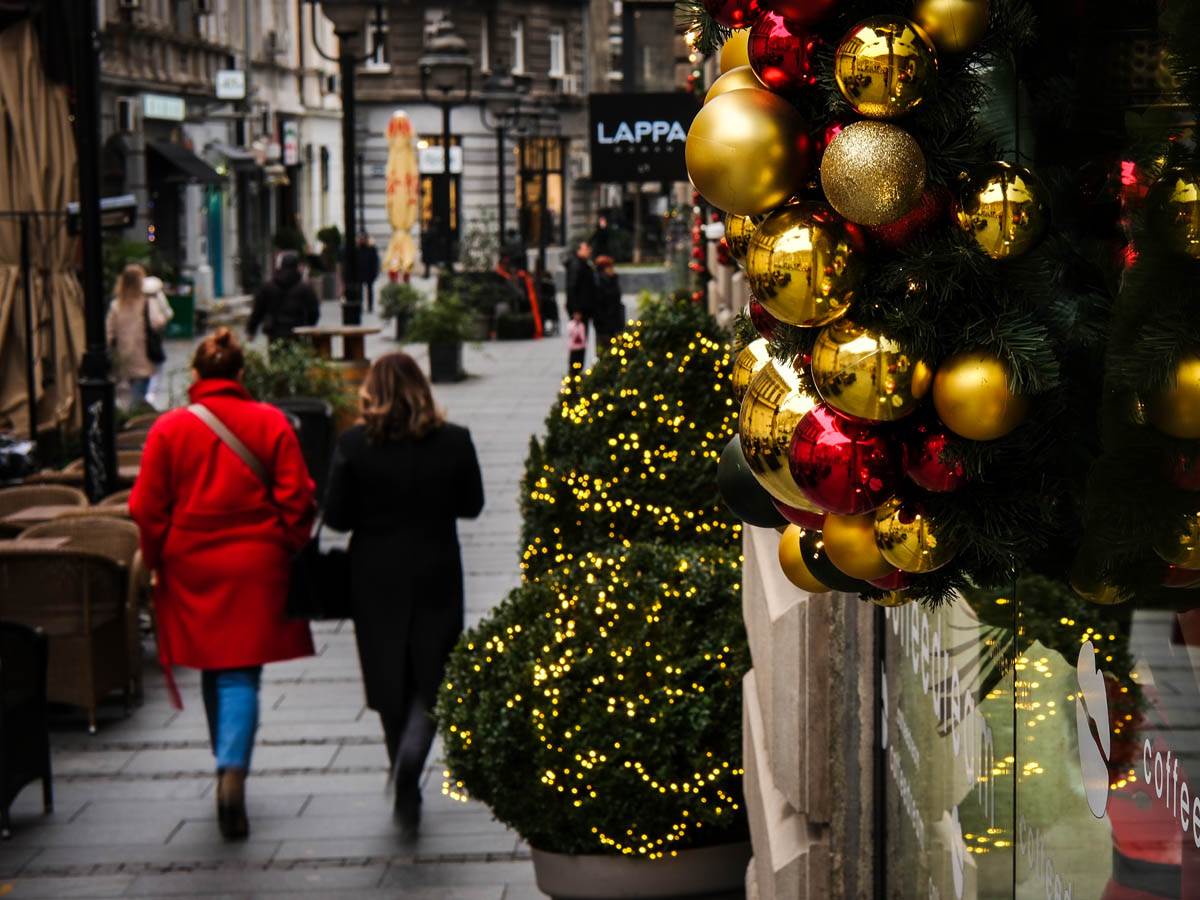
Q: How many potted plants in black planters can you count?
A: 2